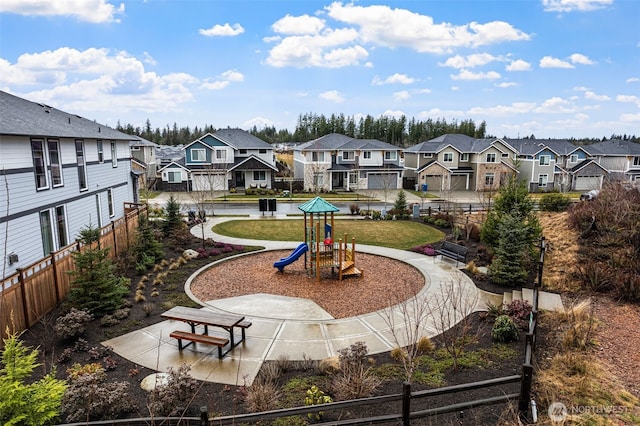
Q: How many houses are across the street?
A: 6